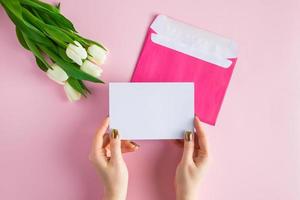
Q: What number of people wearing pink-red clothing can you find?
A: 0